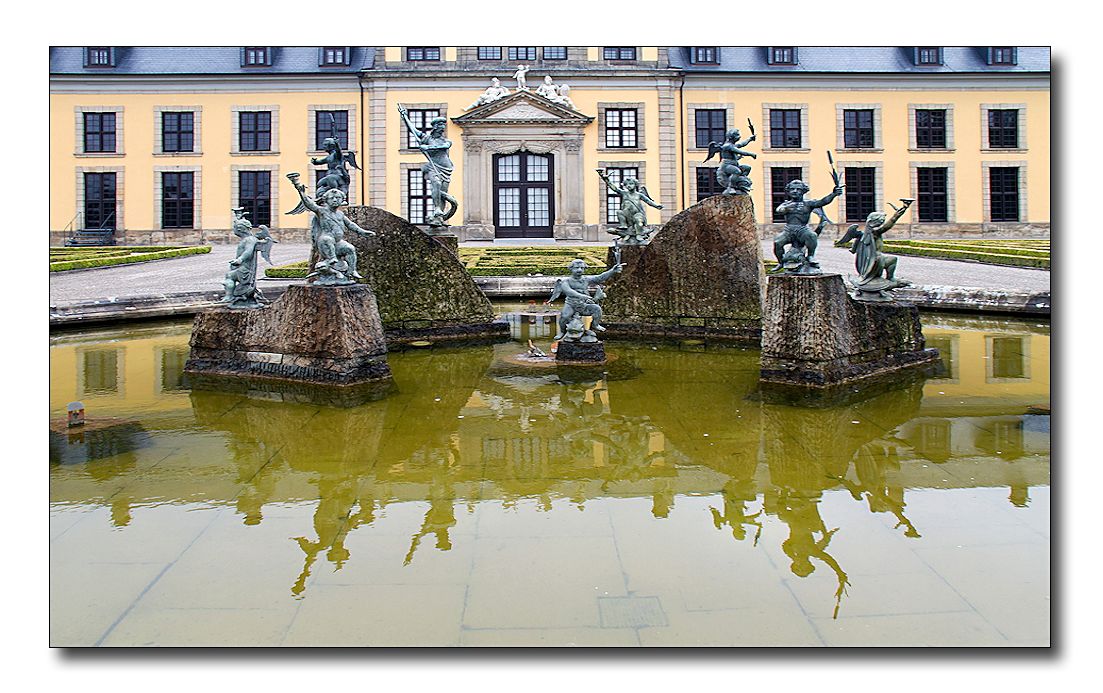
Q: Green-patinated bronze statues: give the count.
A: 9